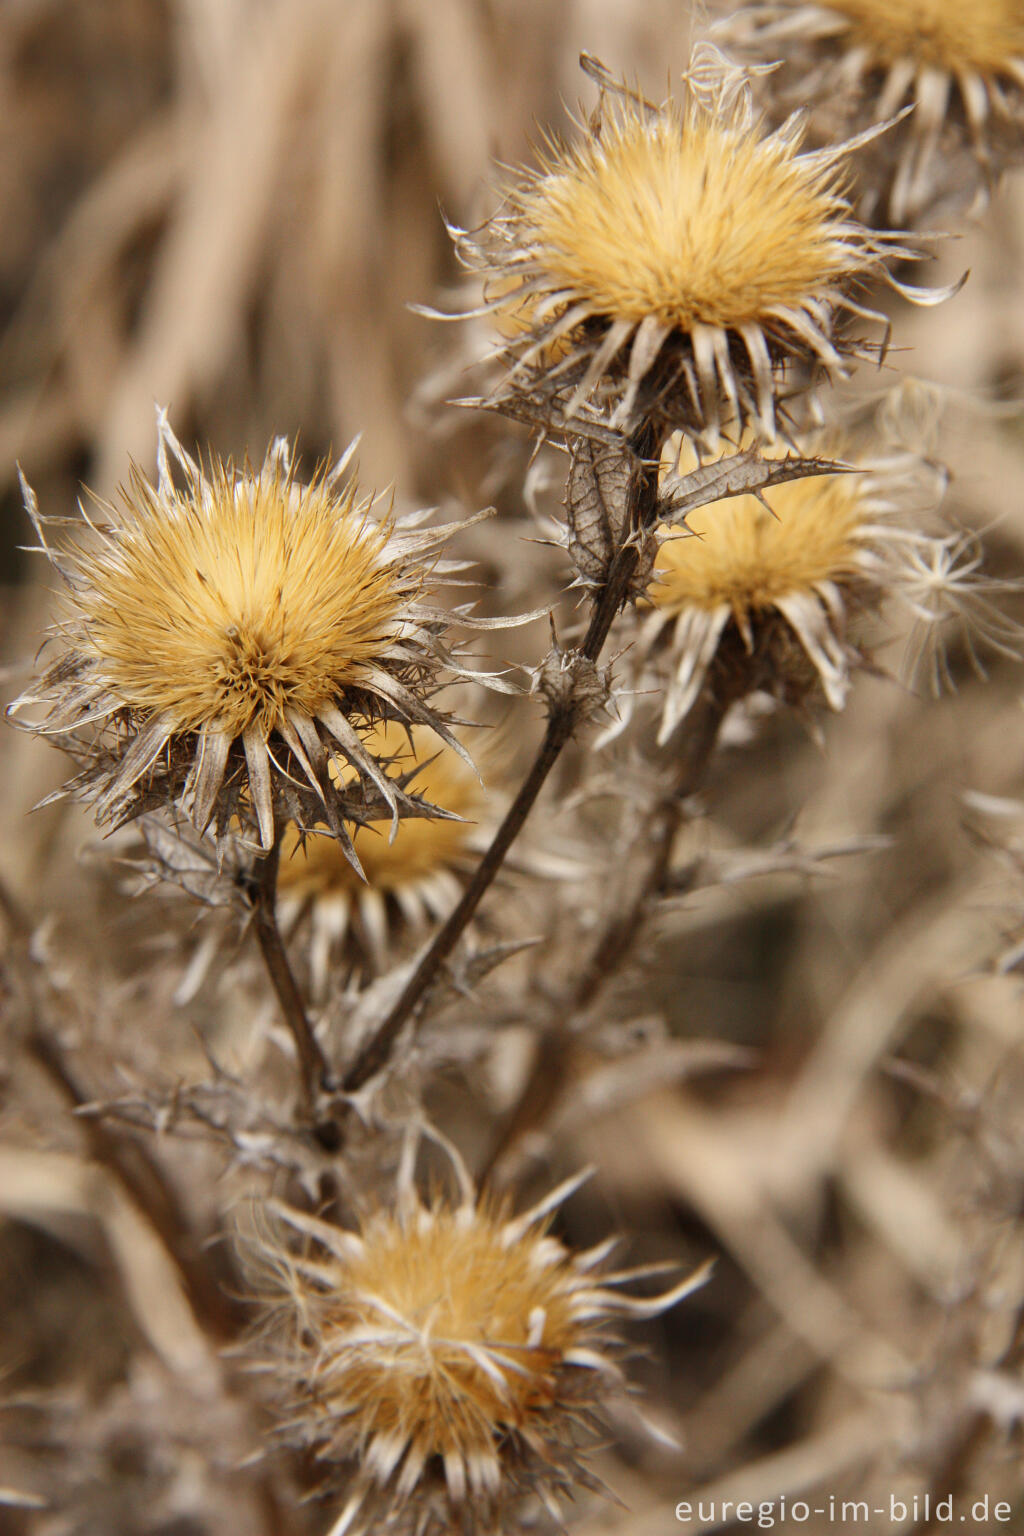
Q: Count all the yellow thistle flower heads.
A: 6